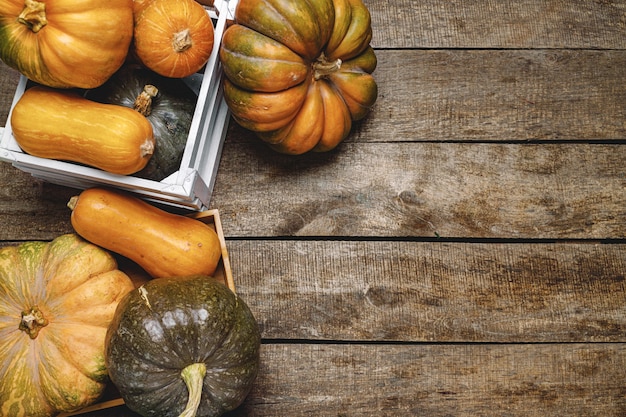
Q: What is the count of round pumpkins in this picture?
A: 6